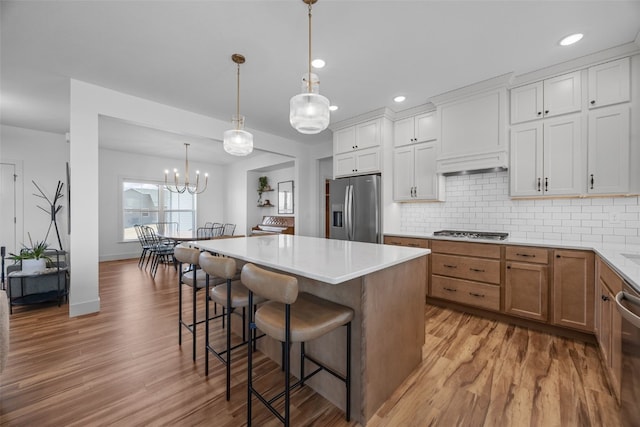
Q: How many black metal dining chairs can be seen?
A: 8